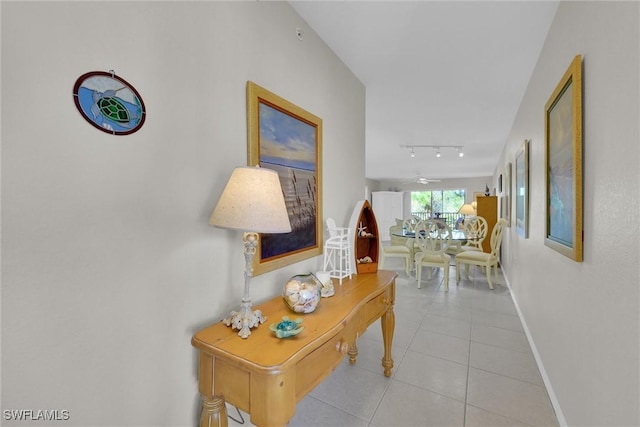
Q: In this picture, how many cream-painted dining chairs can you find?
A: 5